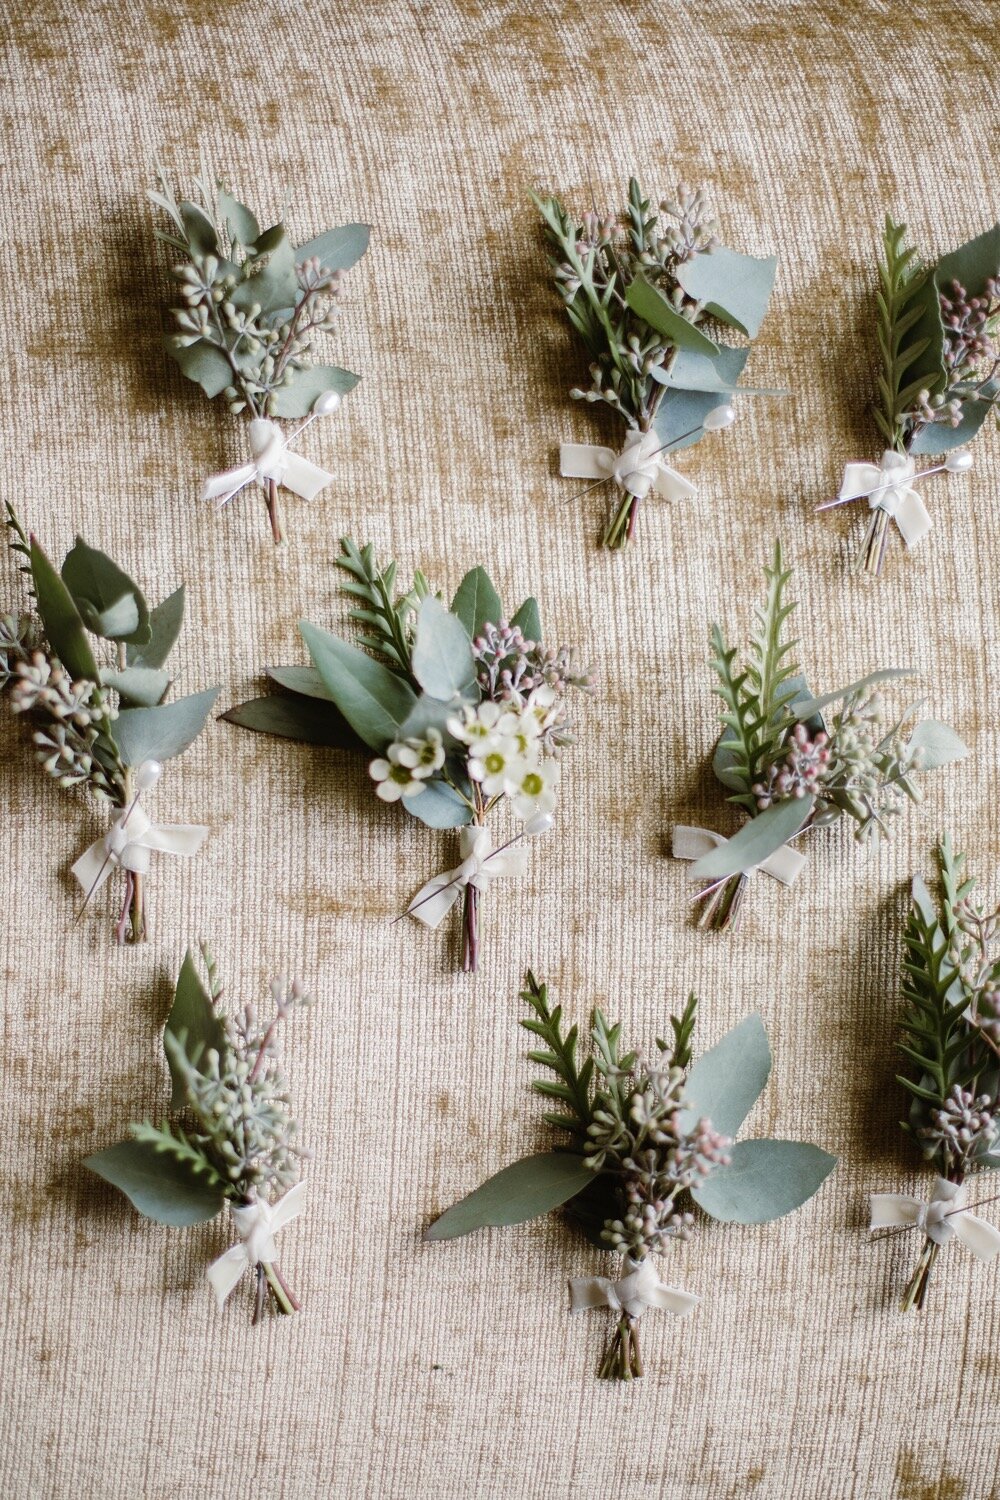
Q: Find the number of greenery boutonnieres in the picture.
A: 9